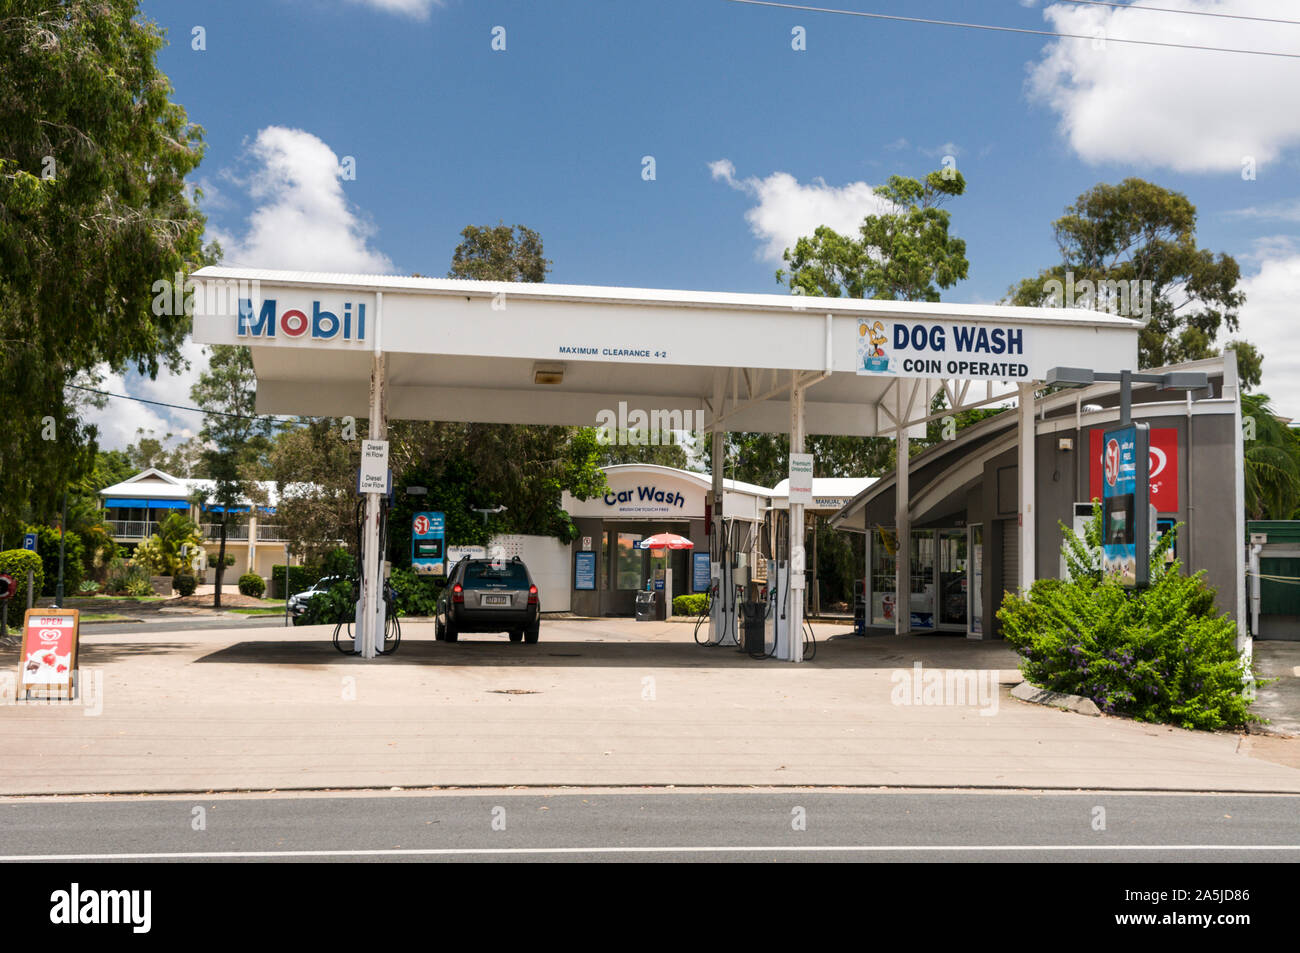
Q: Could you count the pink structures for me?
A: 0